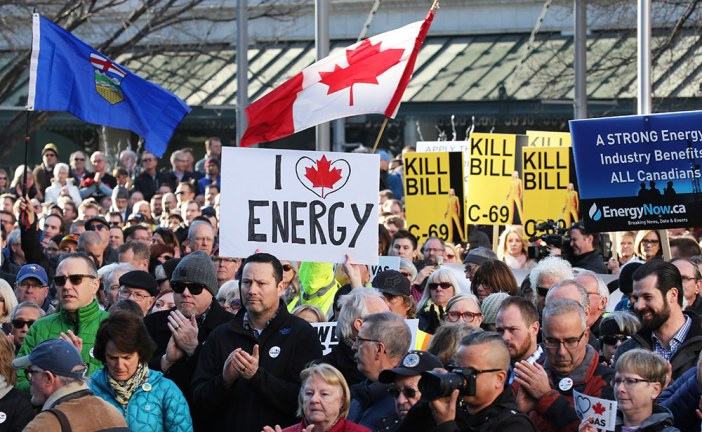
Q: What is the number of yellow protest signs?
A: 4